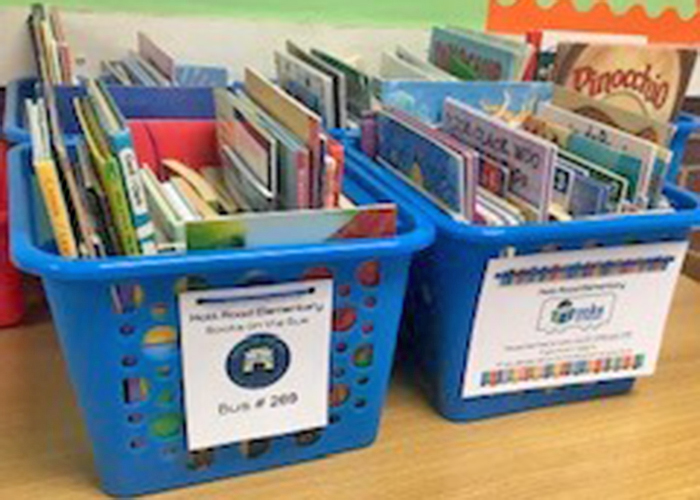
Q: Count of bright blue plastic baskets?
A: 4